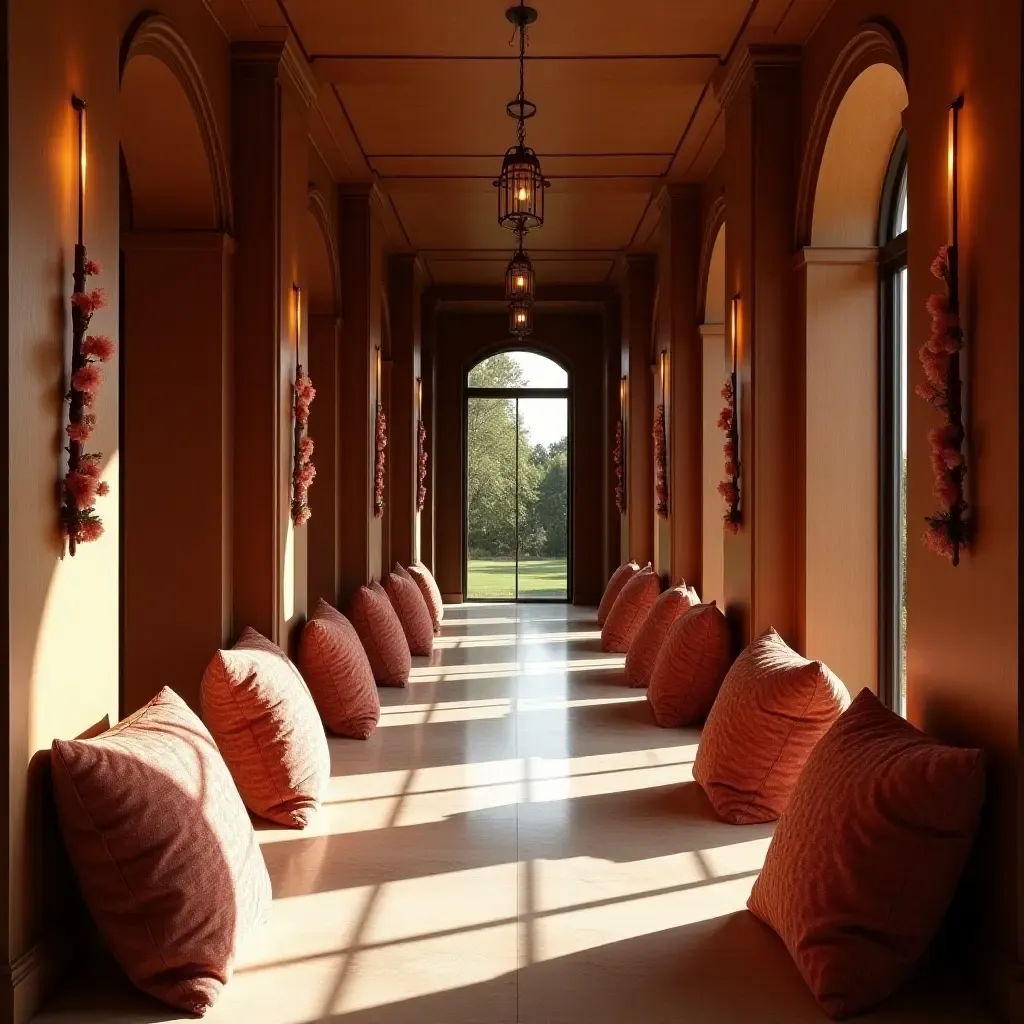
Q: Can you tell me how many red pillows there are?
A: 12